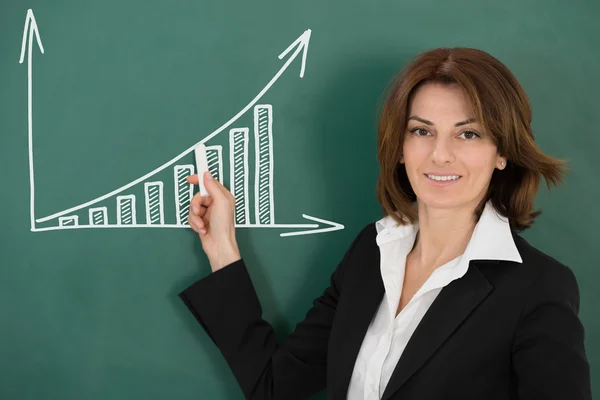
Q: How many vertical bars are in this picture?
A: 8